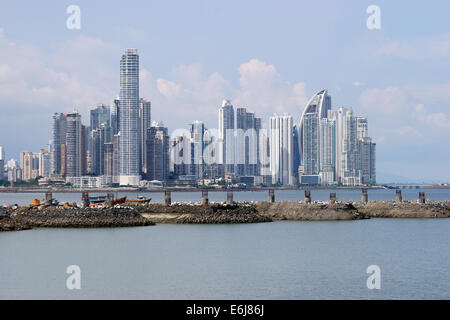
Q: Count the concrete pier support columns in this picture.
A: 12